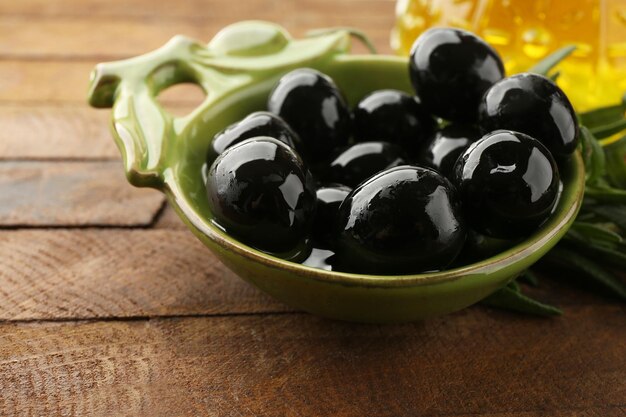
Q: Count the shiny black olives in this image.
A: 11